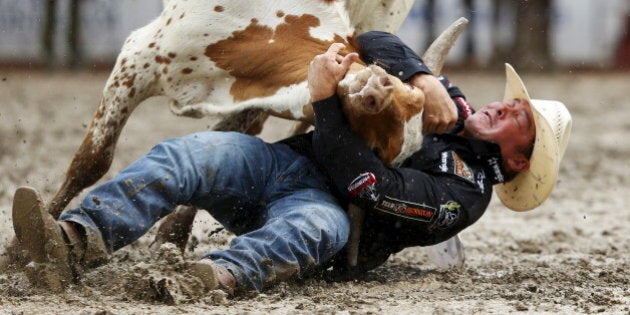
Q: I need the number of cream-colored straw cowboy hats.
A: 1